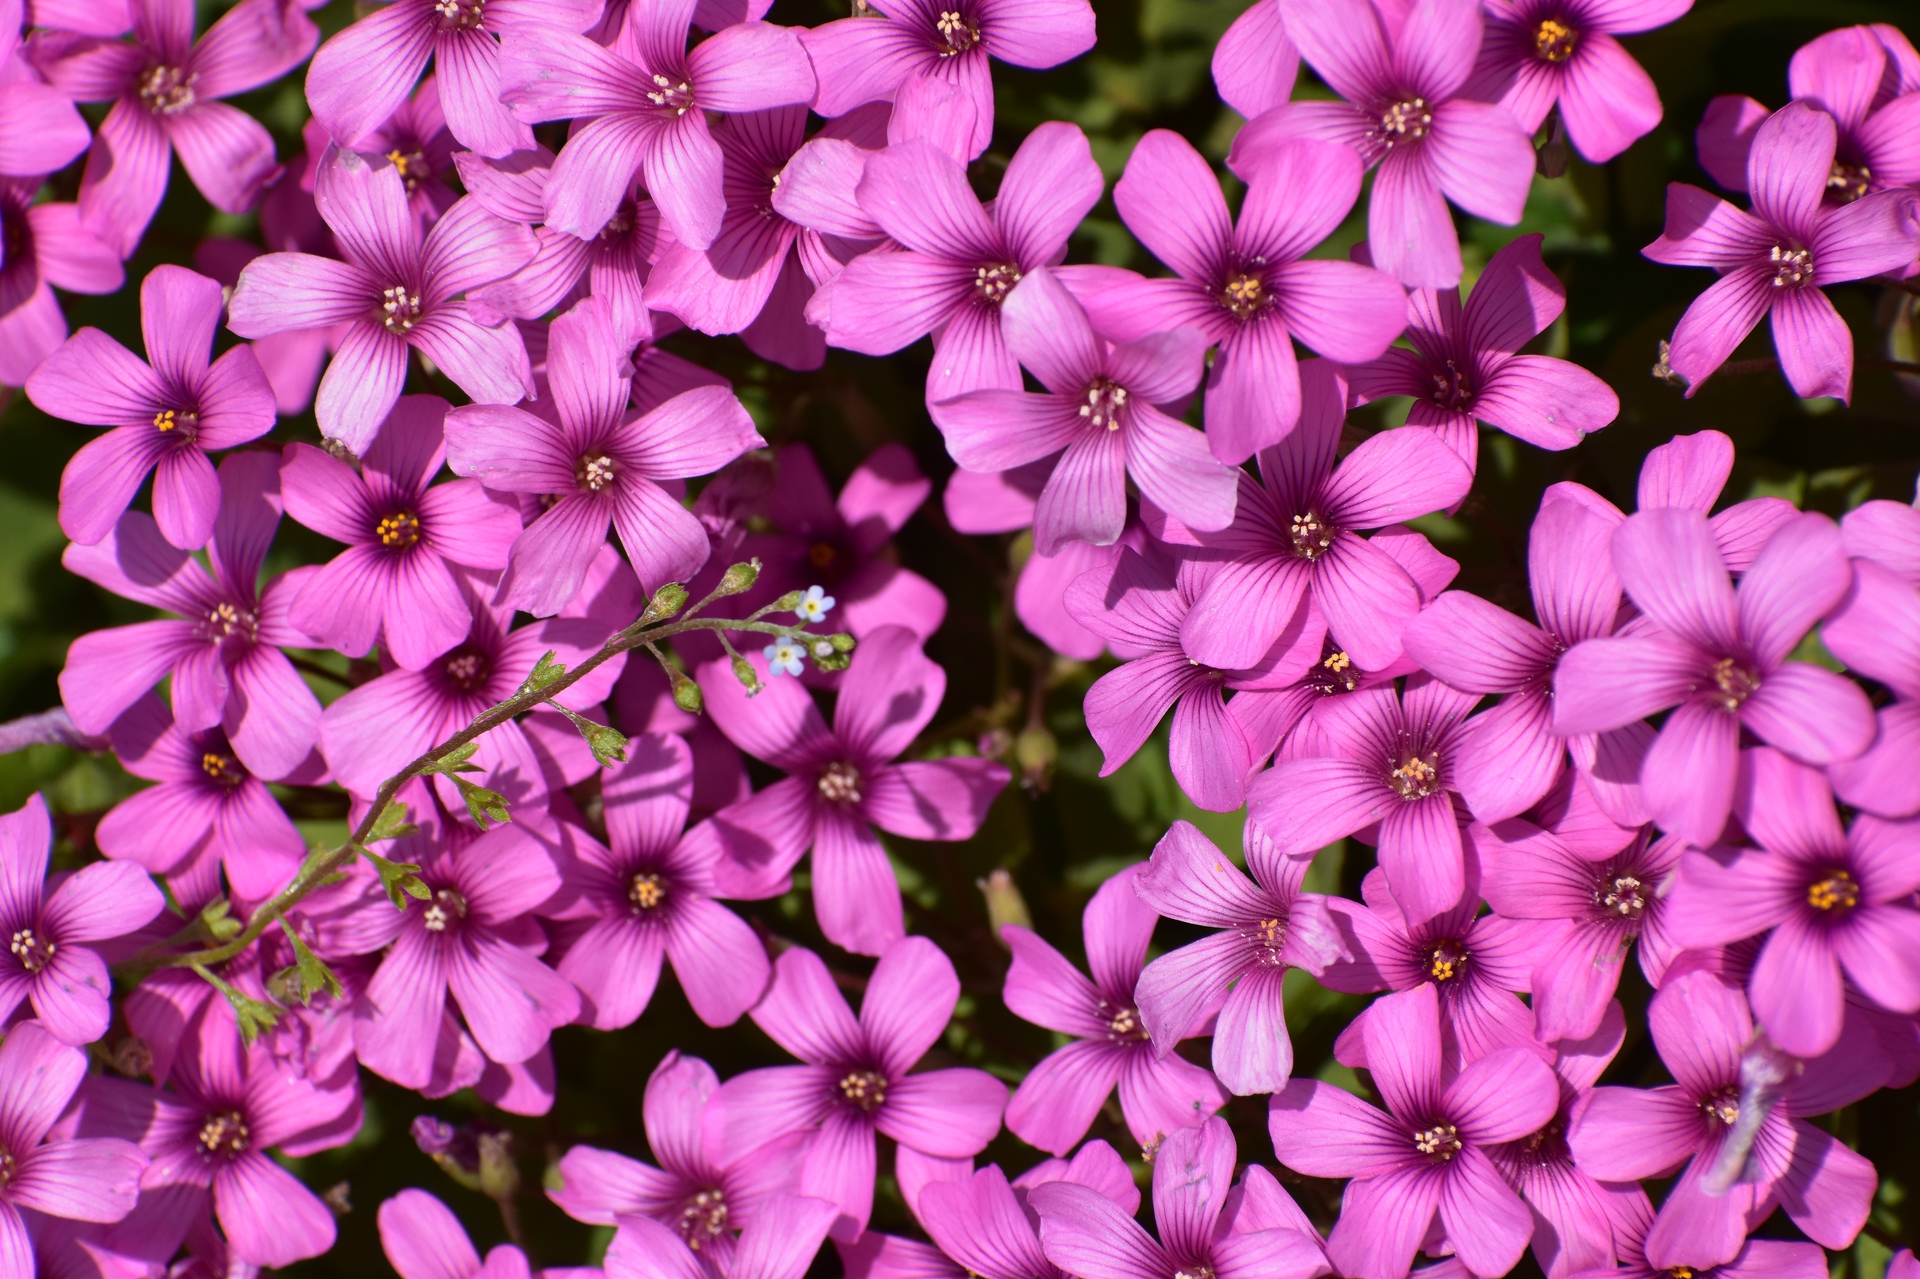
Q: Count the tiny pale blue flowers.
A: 2